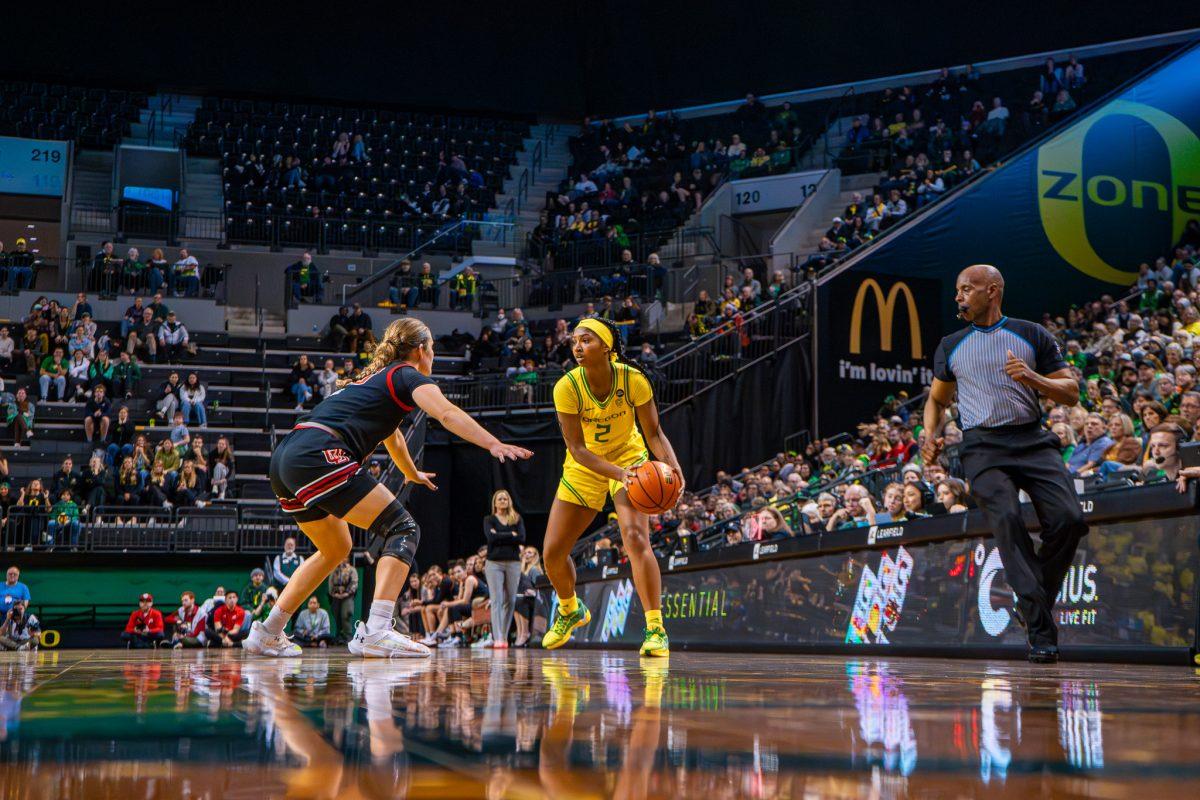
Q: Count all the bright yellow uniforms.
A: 1